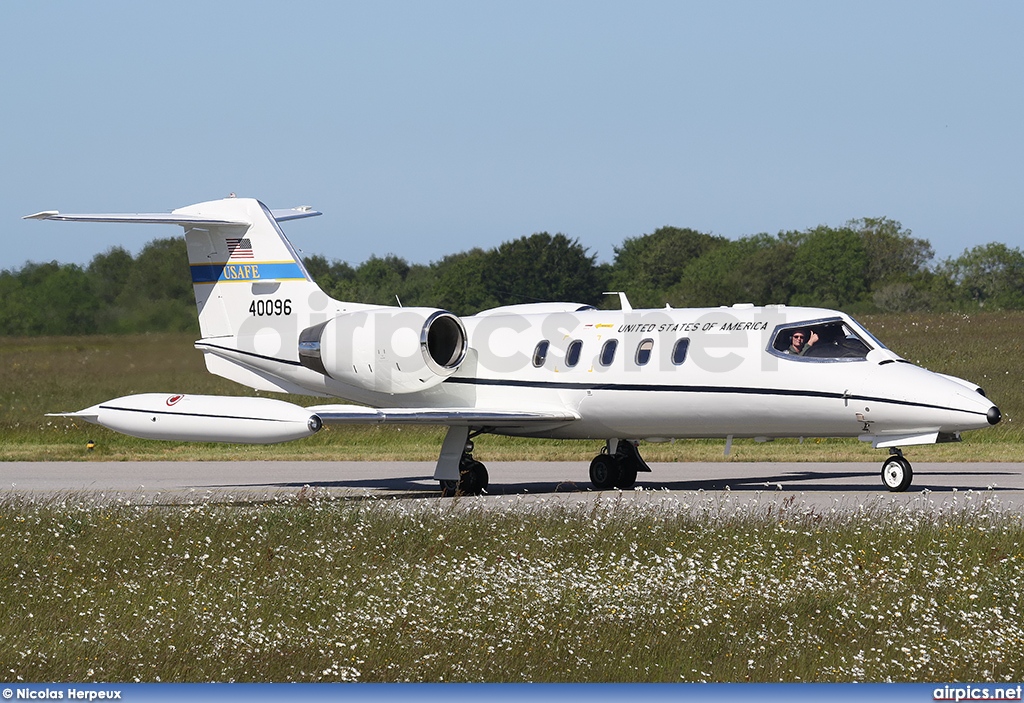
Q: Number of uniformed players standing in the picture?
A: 0